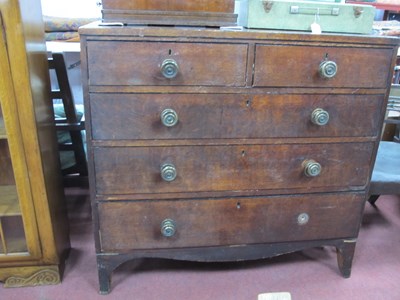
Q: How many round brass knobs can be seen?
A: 7